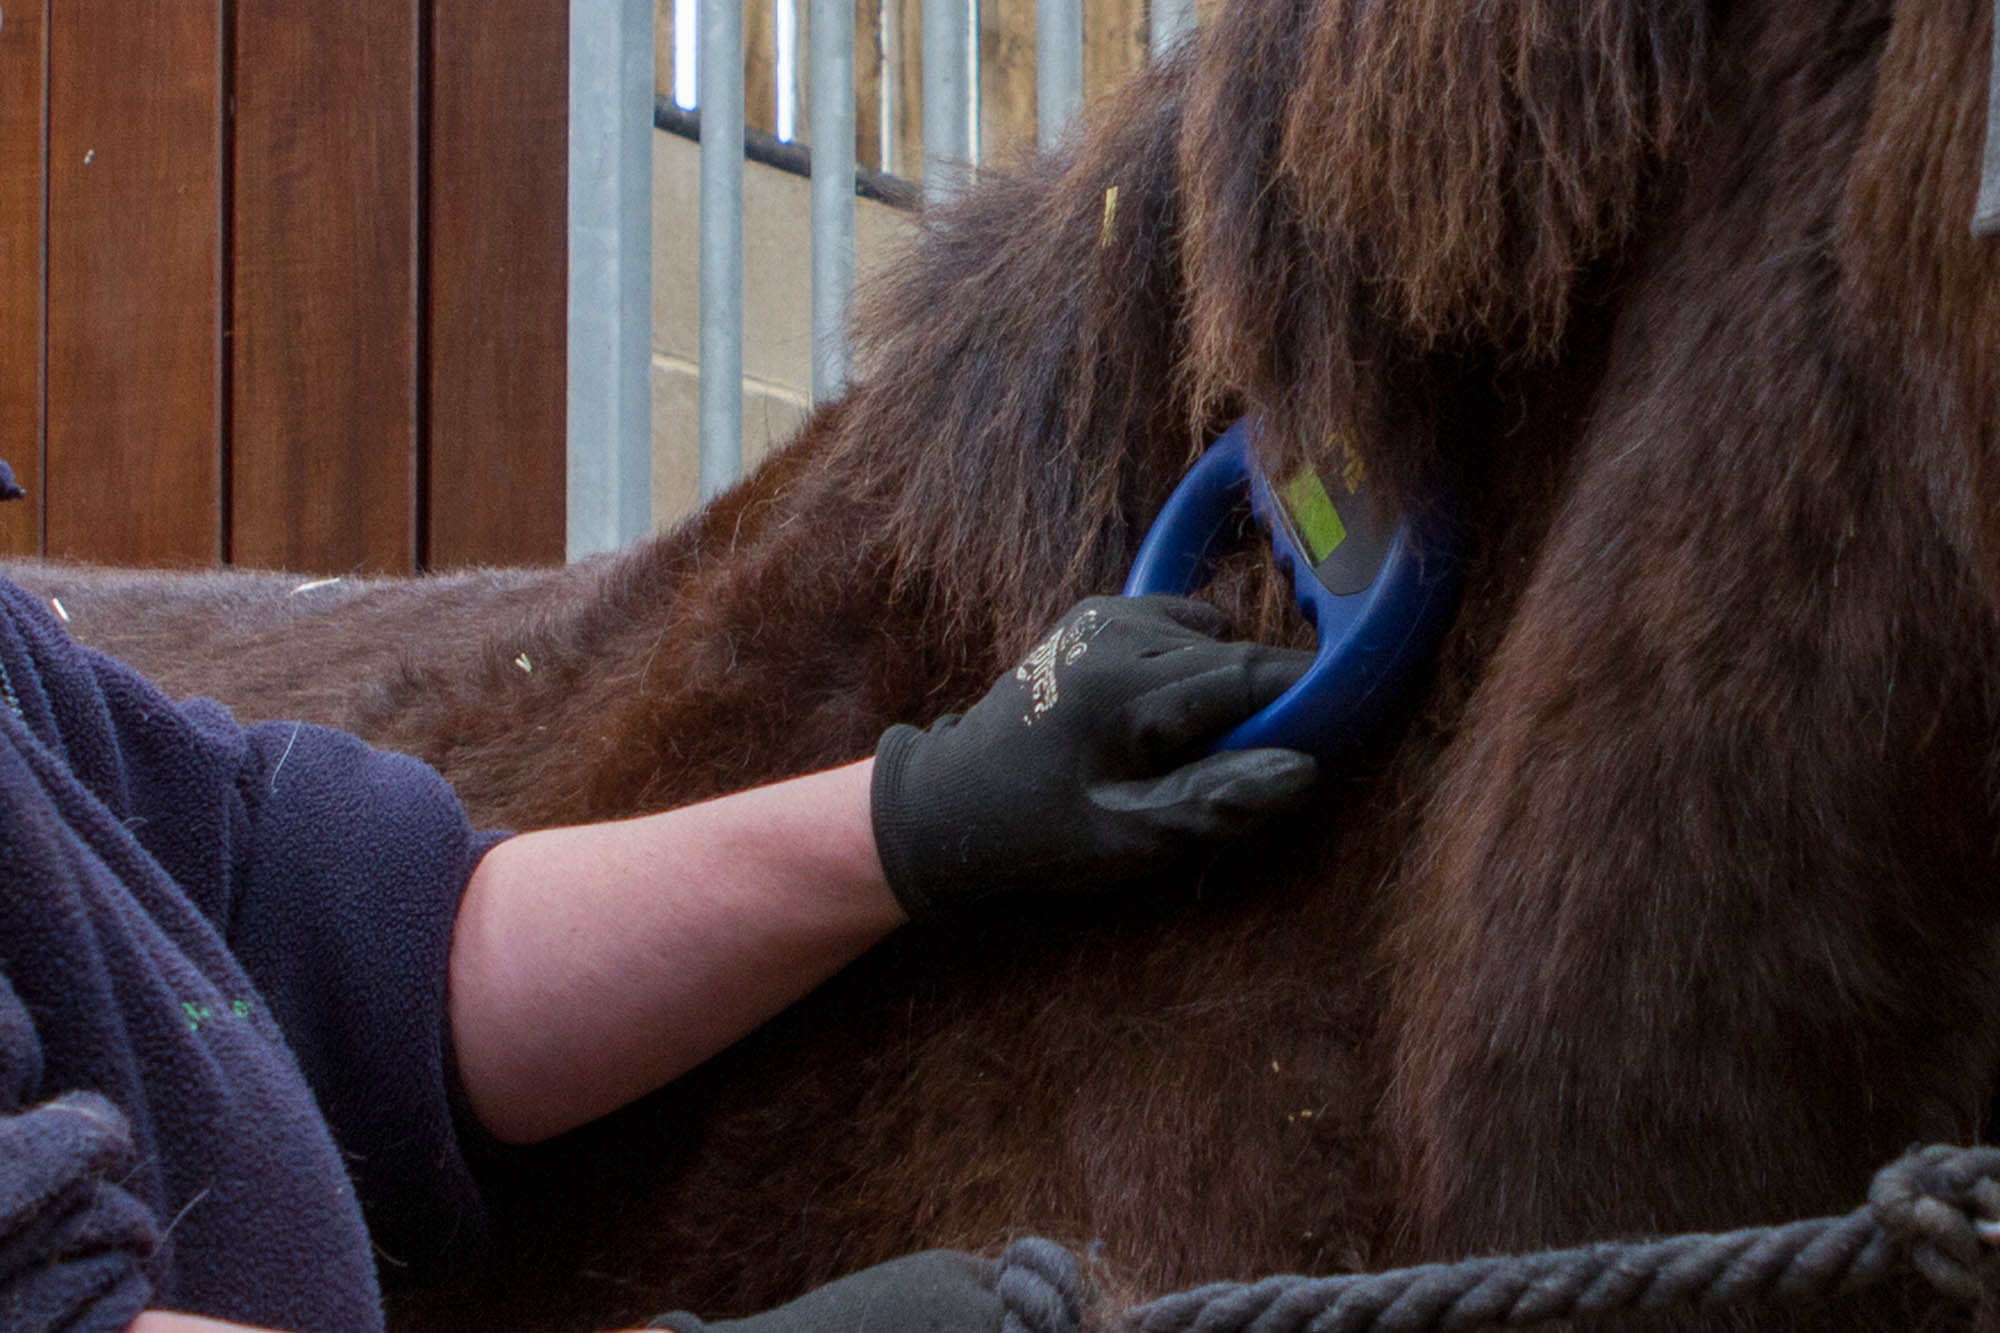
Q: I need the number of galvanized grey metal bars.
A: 6